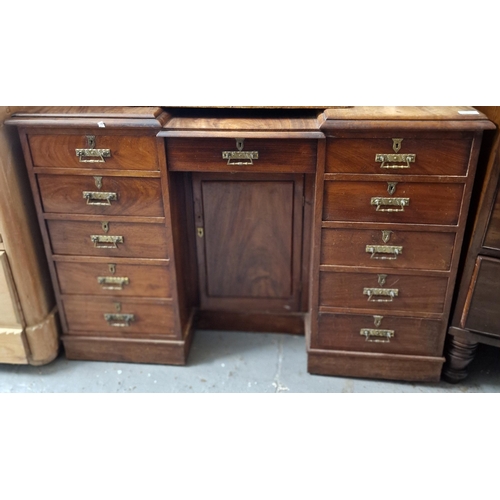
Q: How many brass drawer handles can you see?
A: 11